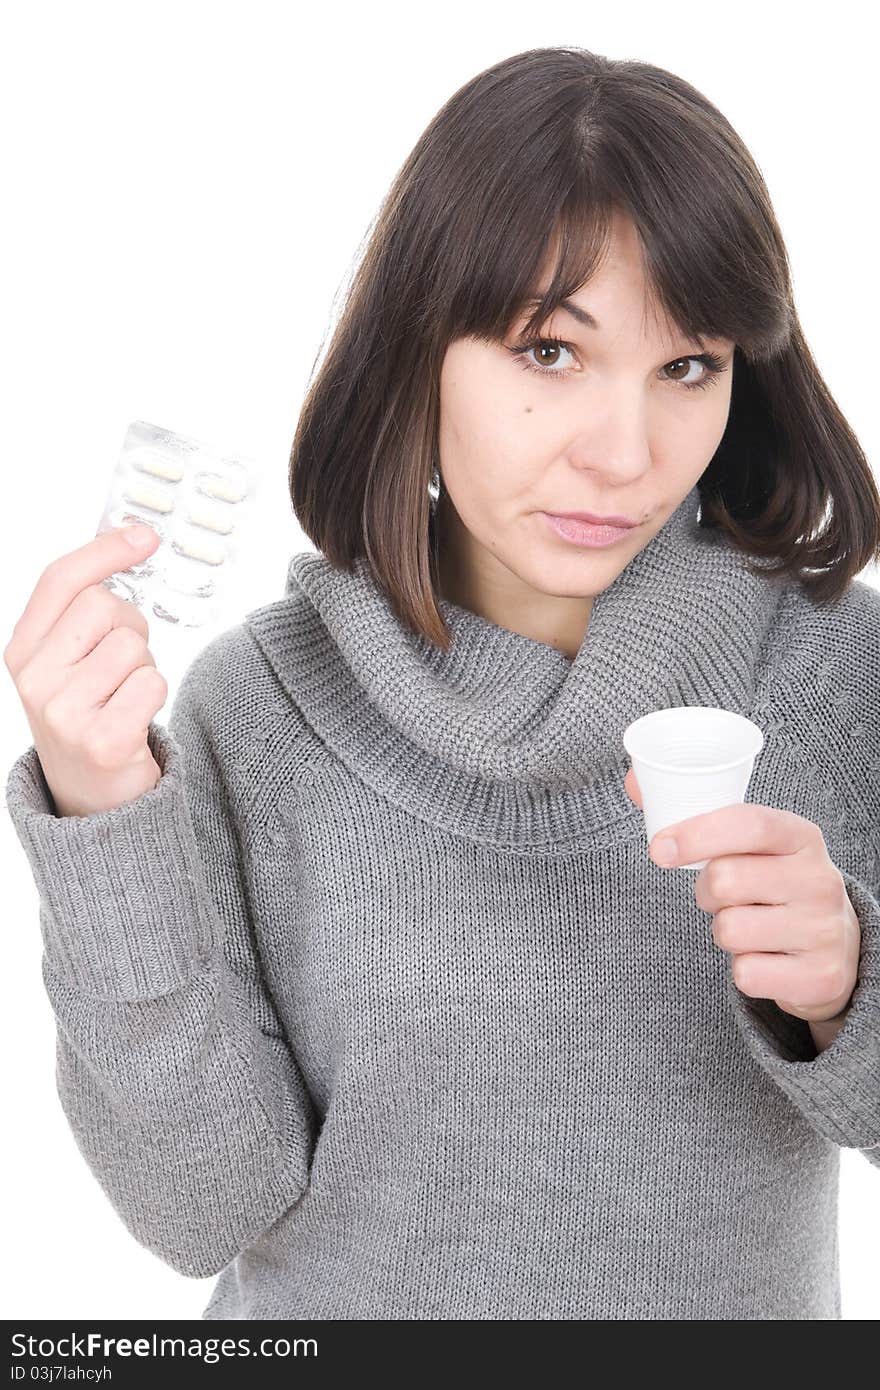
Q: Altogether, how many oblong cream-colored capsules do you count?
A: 5